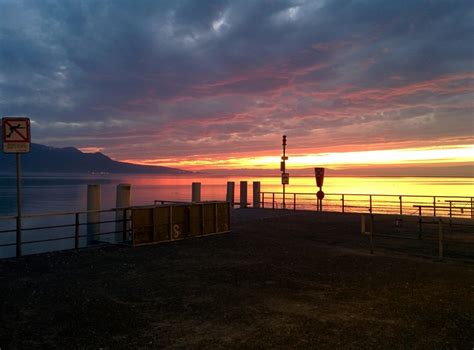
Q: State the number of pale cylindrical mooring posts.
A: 6